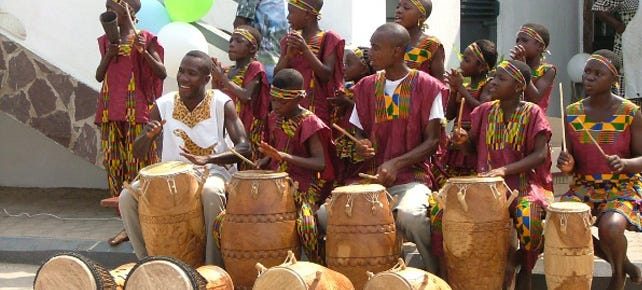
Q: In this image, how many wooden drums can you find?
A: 9